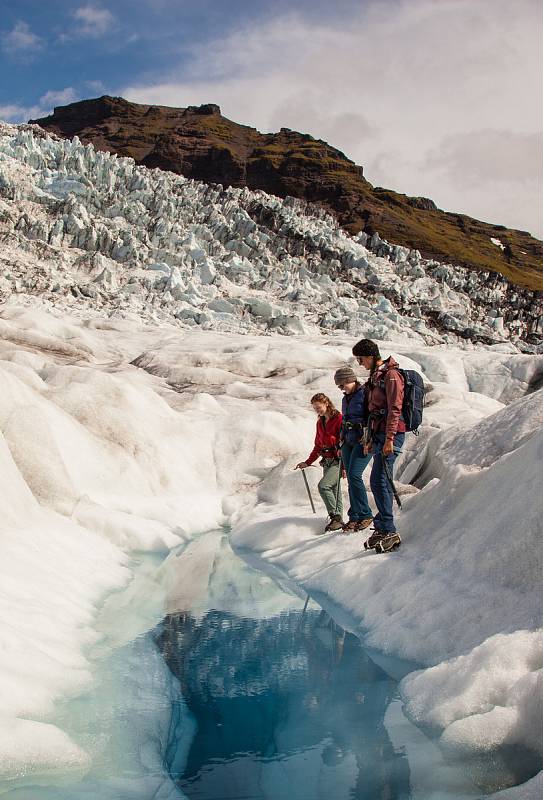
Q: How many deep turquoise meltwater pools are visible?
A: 1